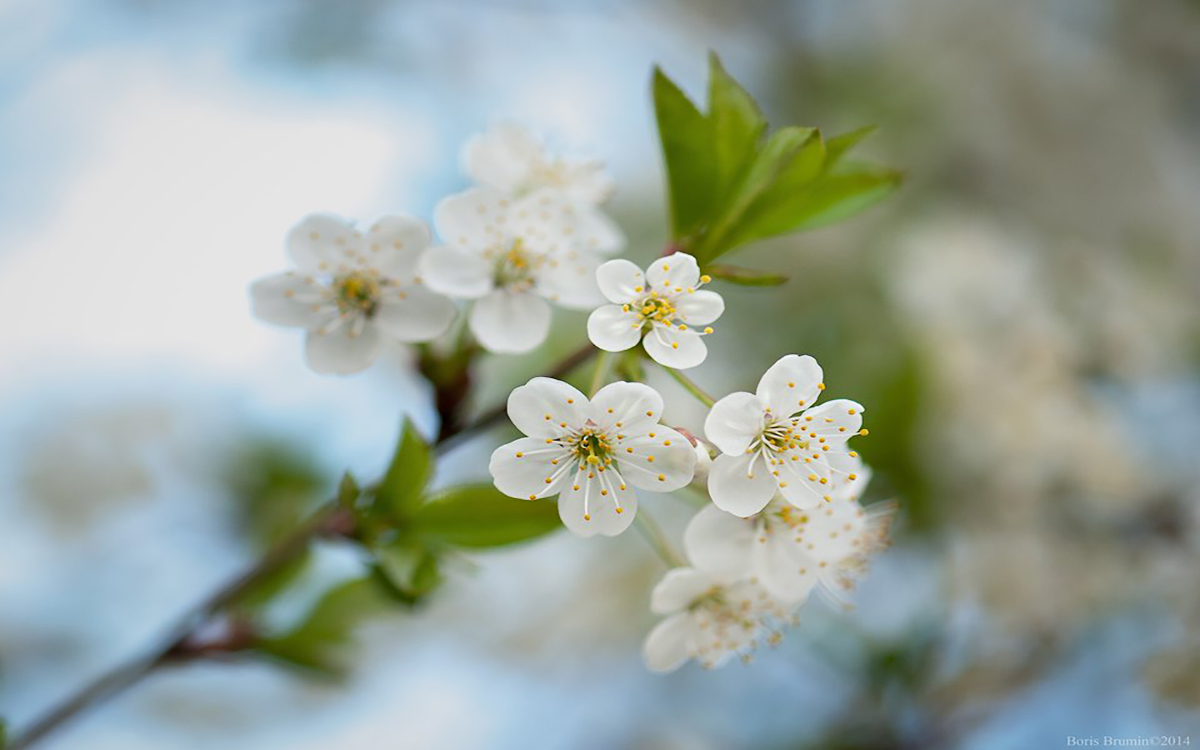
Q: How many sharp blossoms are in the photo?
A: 3